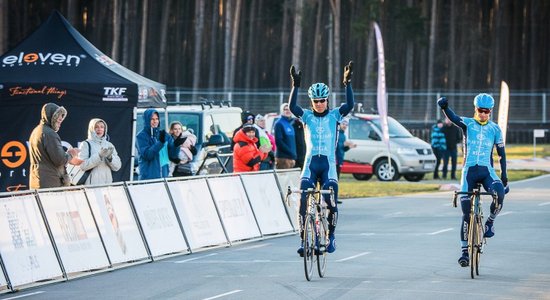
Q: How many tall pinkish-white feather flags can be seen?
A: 2